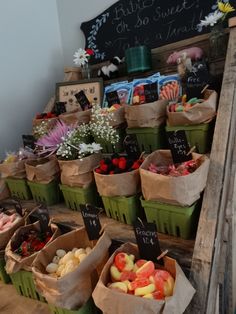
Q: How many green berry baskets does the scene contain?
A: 11